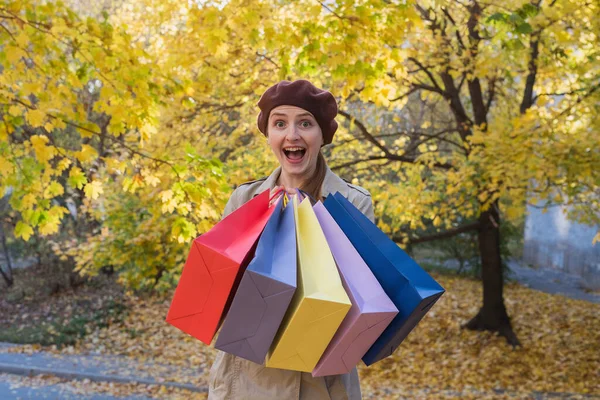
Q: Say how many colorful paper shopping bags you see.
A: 5